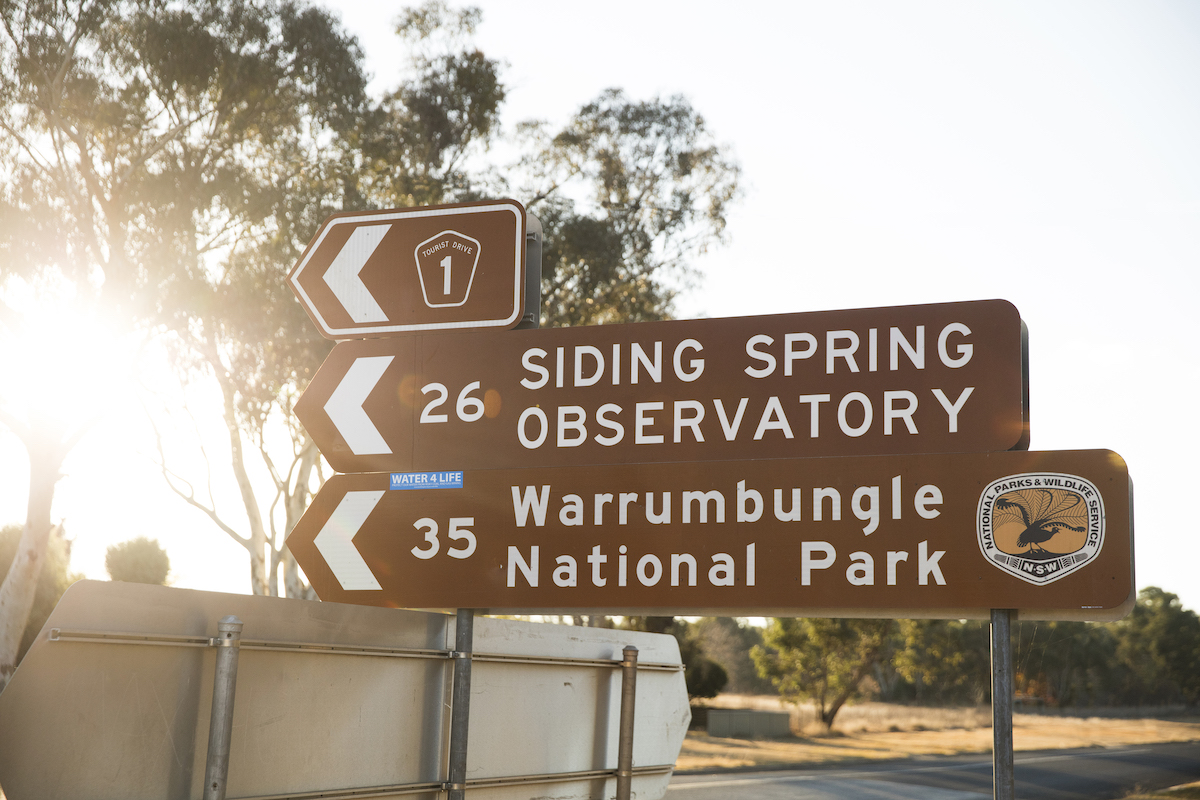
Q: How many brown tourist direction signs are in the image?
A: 3